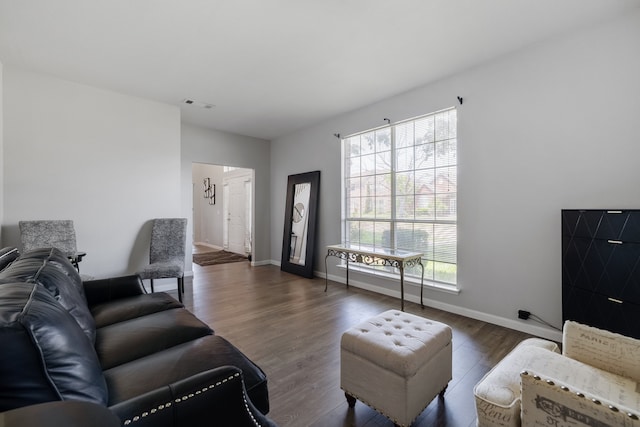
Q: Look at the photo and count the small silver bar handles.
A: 3